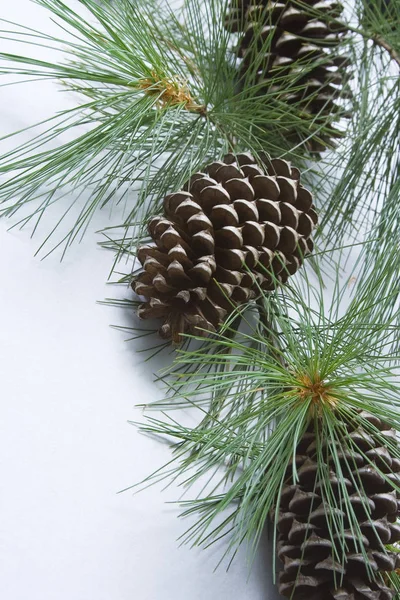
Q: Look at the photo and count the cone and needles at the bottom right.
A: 1